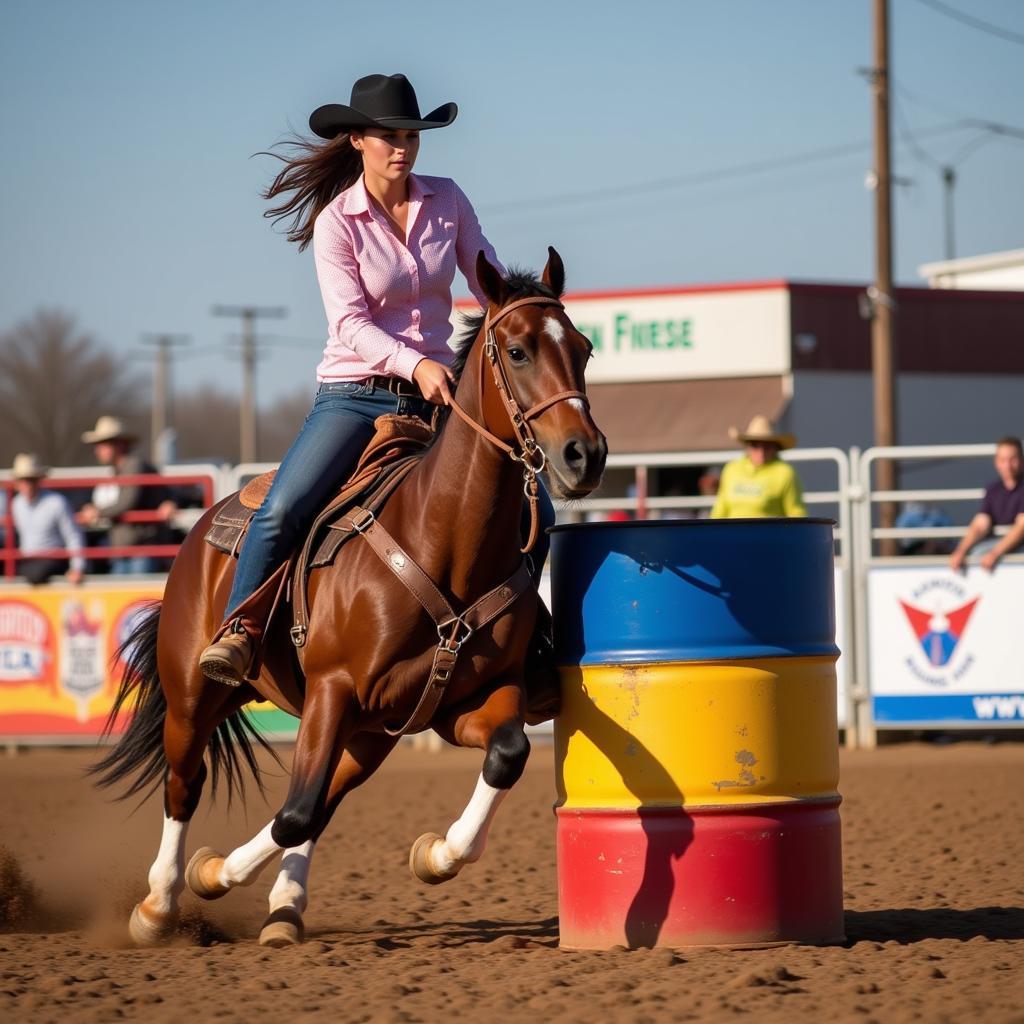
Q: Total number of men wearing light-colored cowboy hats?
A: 3